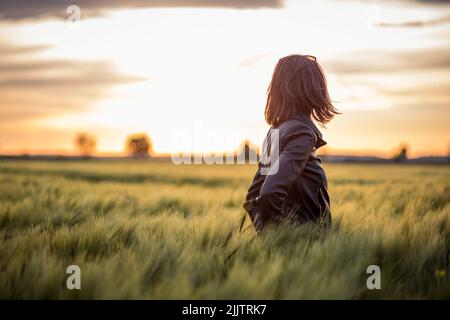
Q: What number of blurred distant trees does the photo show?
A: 4